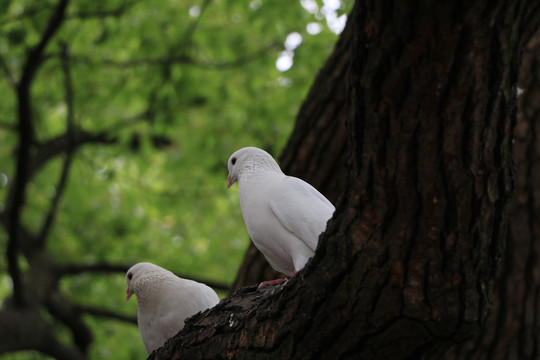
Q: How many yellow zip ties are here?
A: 0